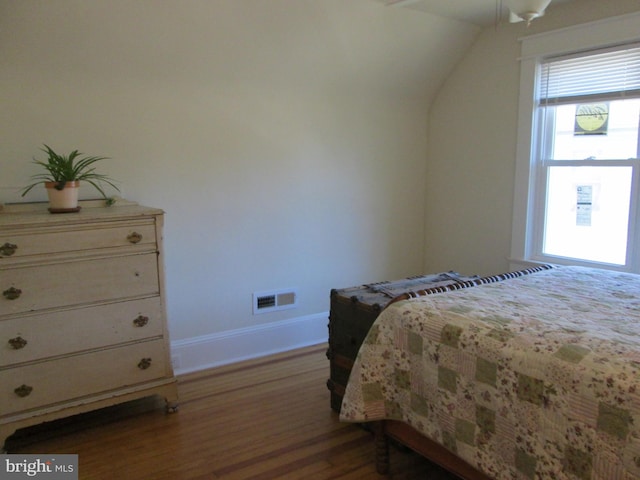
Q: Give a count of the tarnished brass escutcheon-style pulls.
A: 7